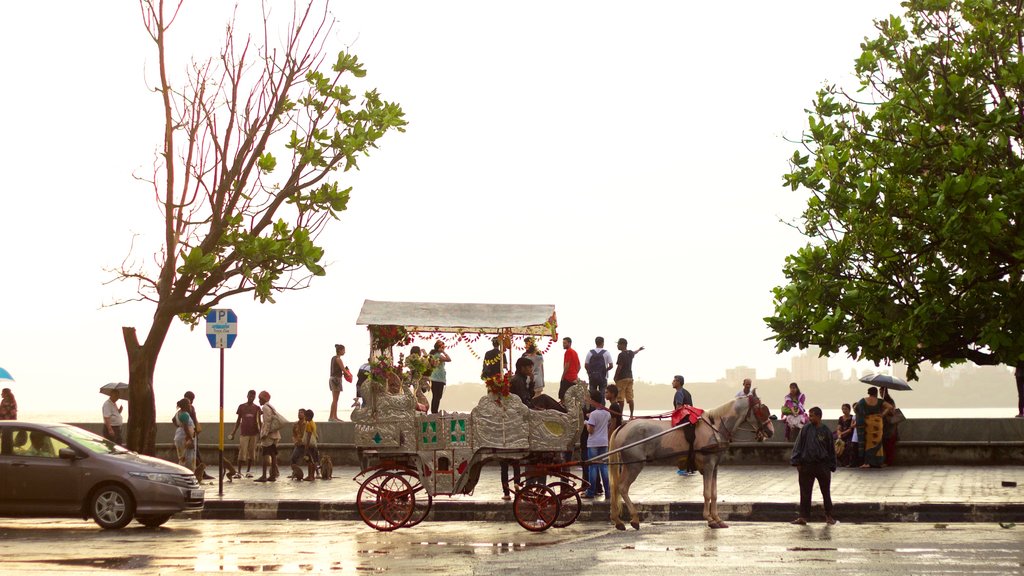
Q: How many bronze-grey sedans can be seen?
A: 1